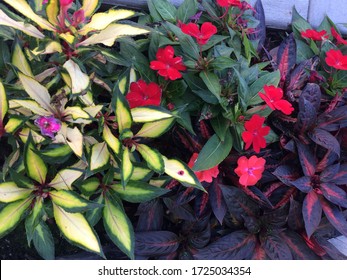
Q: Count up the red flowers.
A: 11